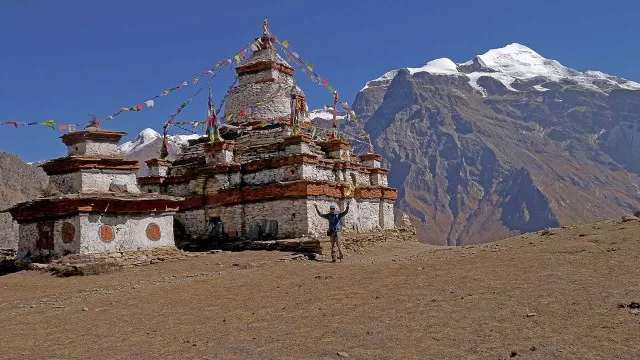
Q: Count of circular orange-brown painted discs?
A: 3